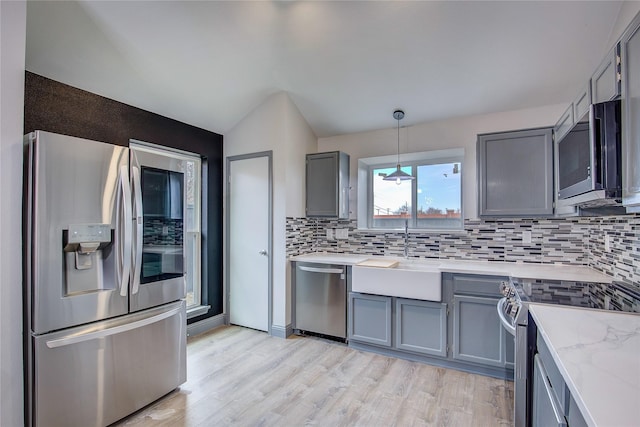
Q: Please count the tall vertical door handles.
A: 2